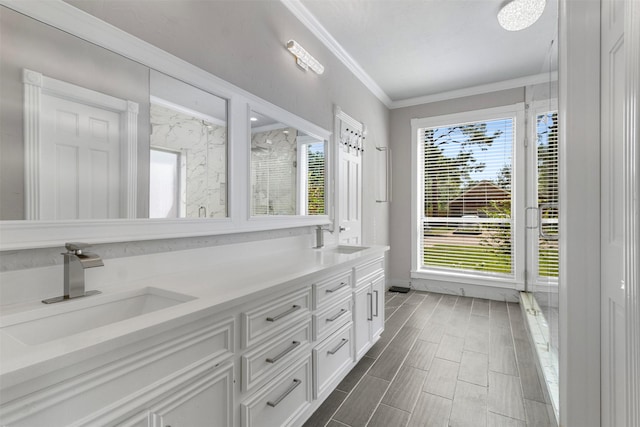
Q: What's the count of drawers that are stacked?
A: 6